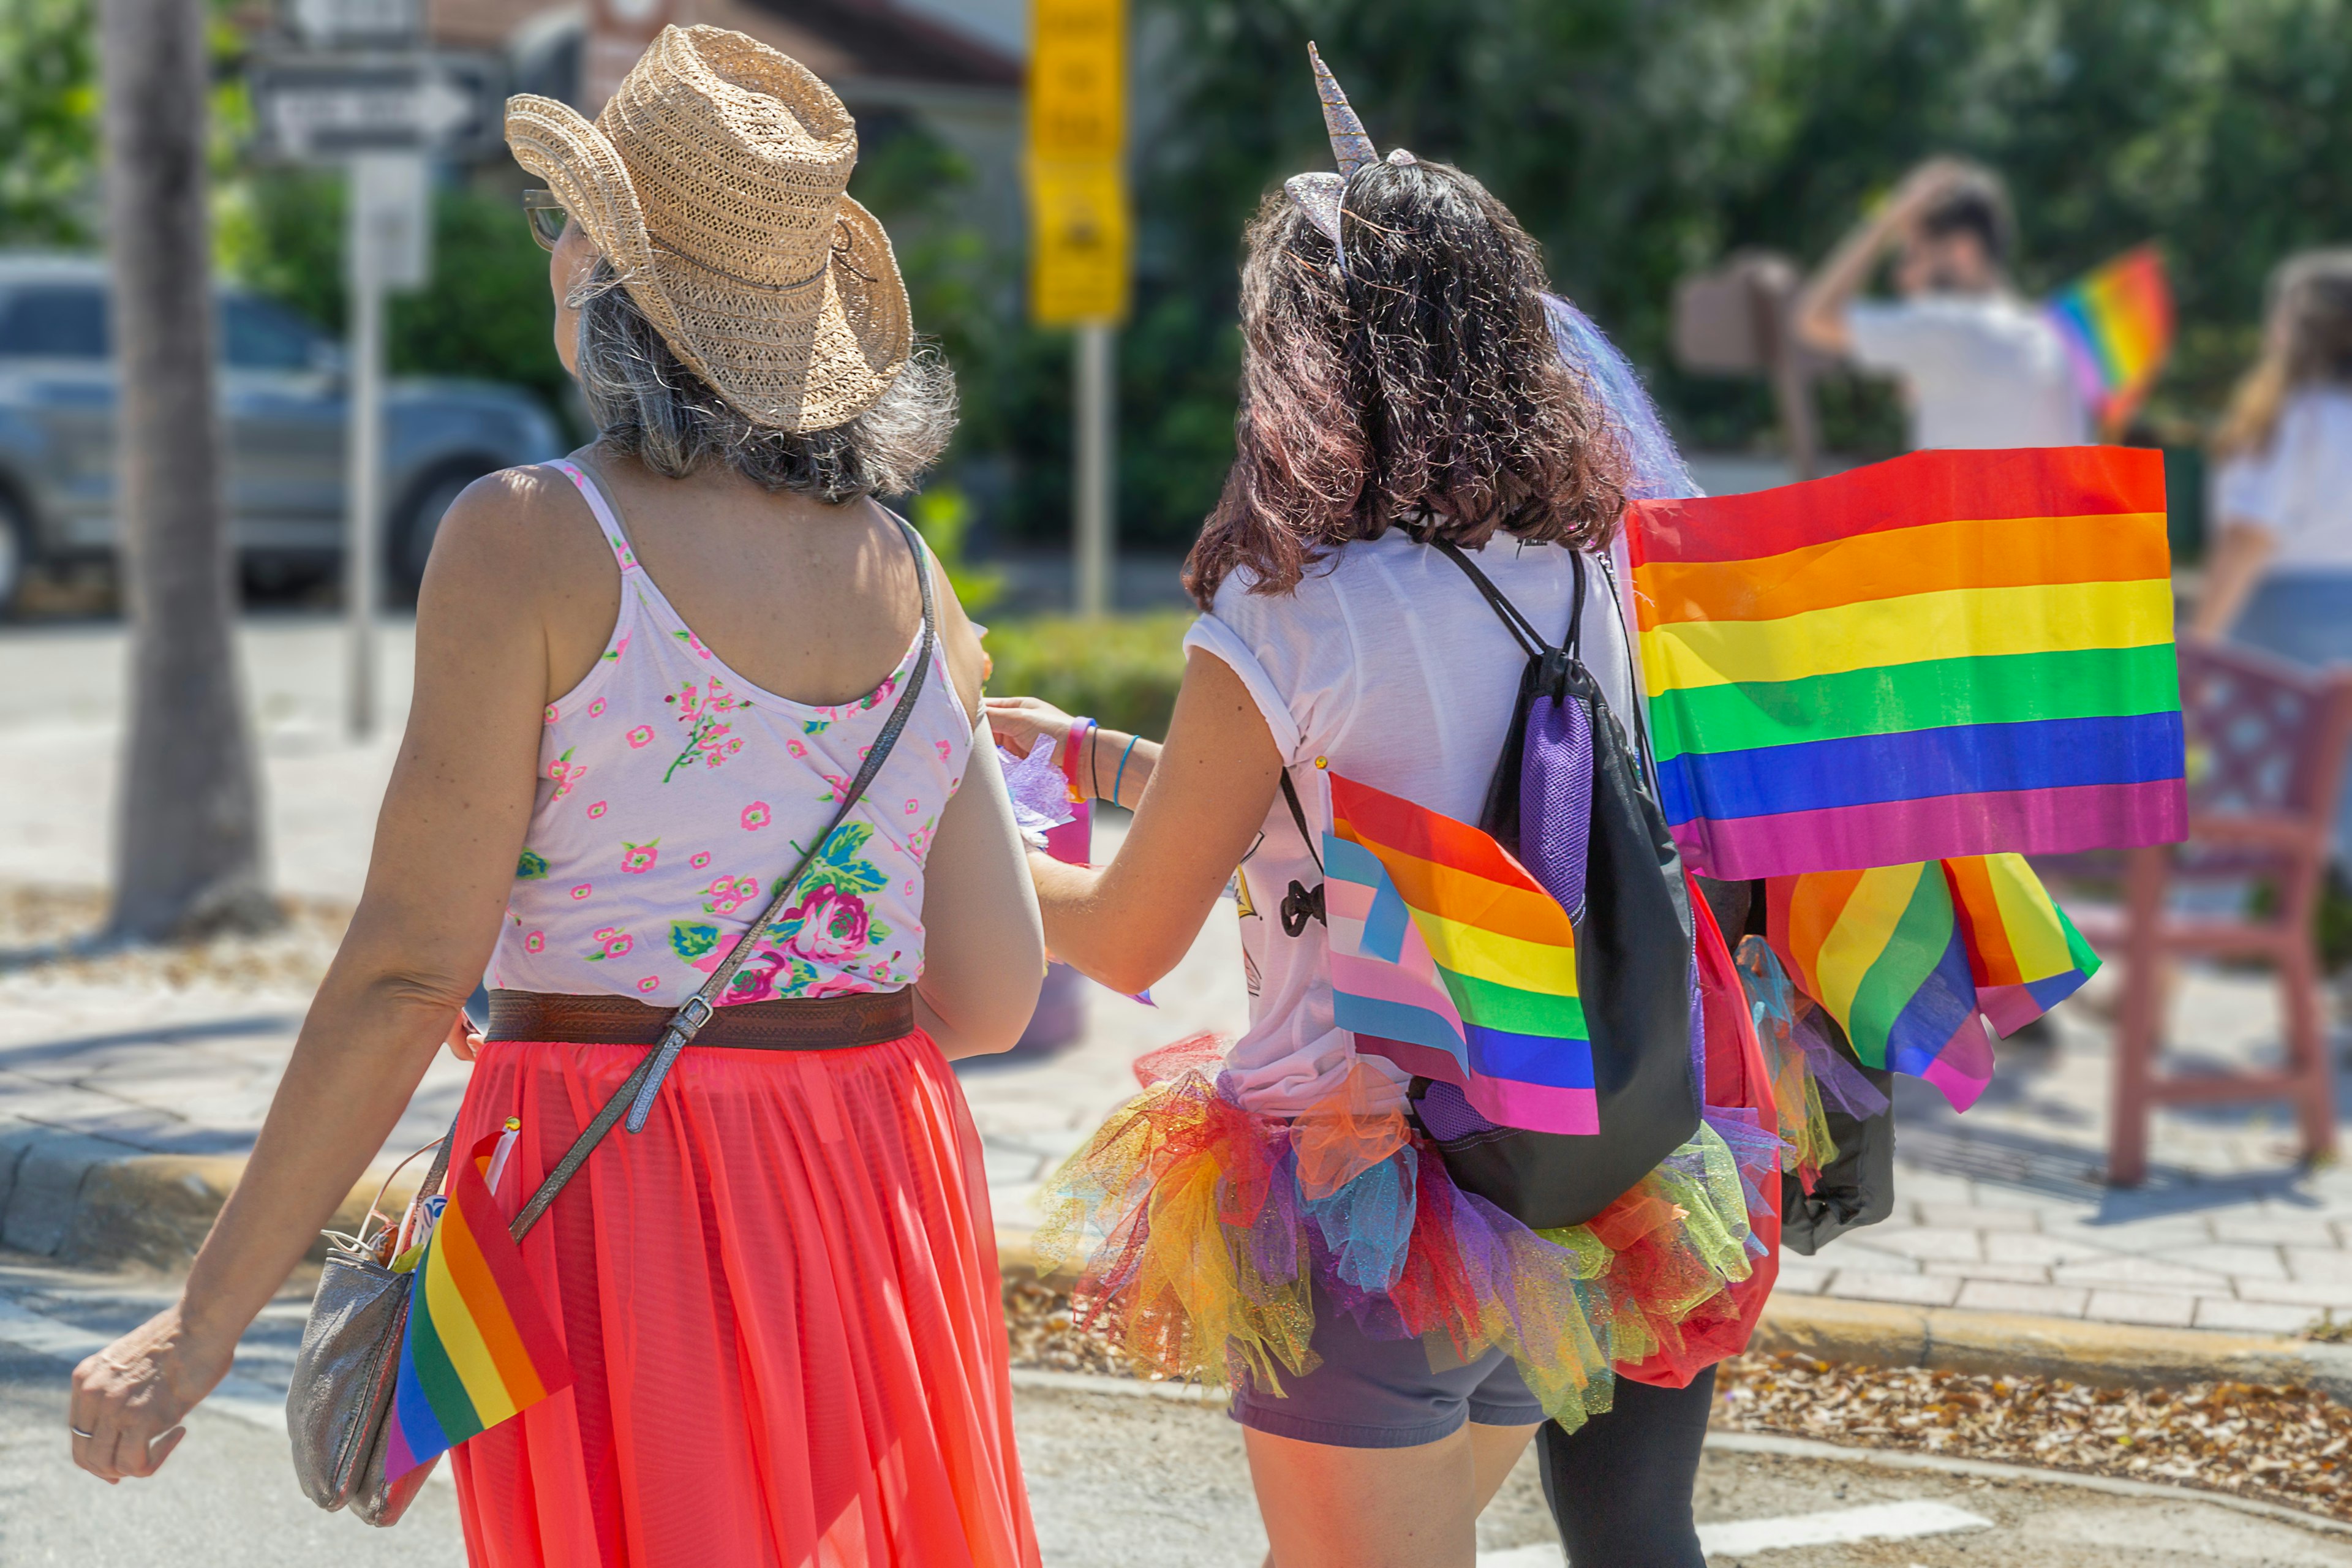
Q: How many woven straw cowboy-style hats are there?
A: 1